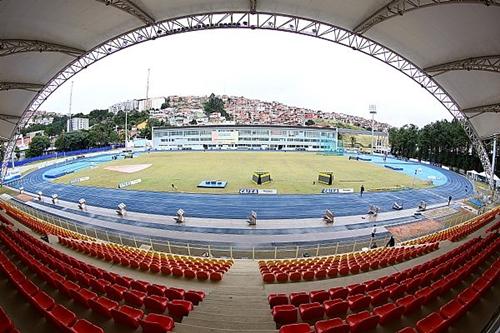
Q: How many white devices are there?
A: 11